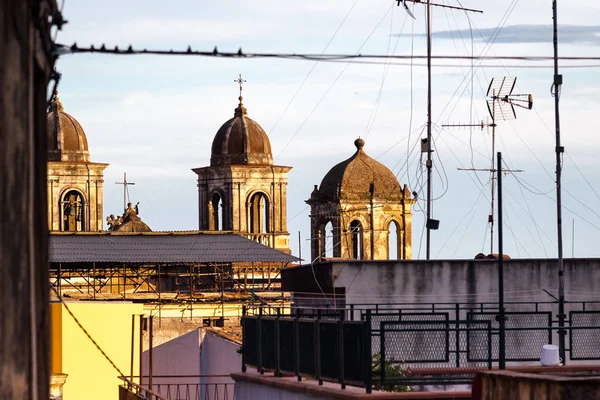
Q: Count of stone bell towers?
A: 3